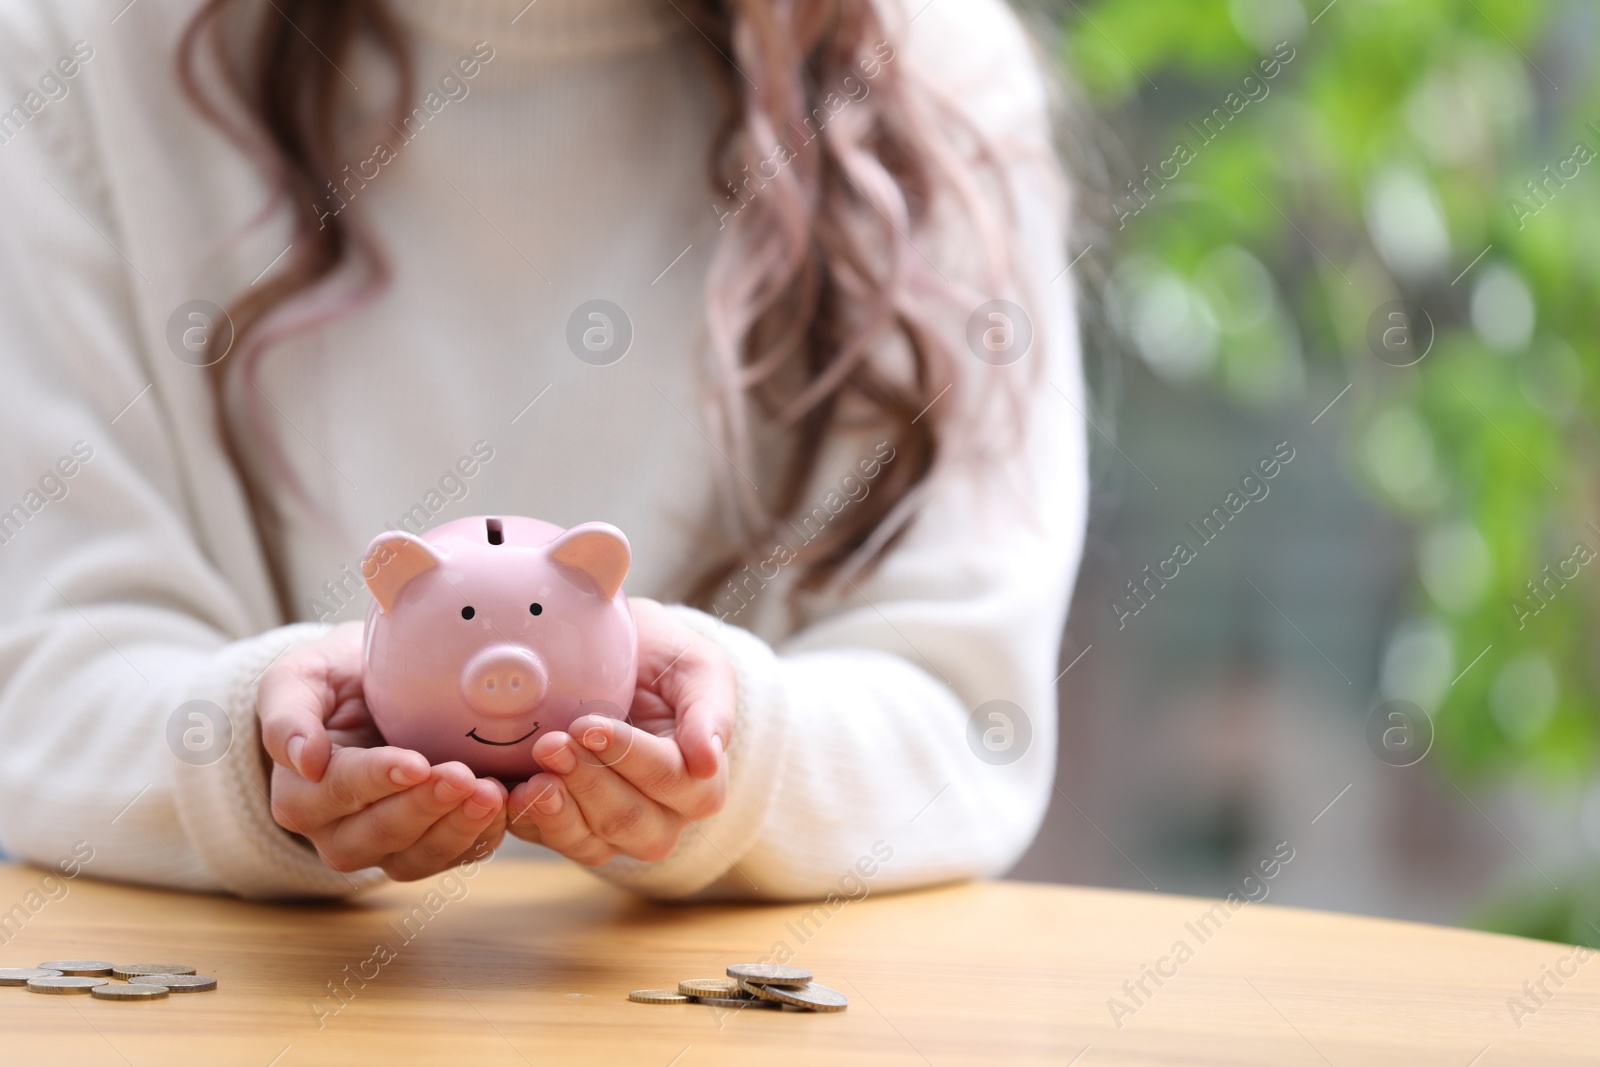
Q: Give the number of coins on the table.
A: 12